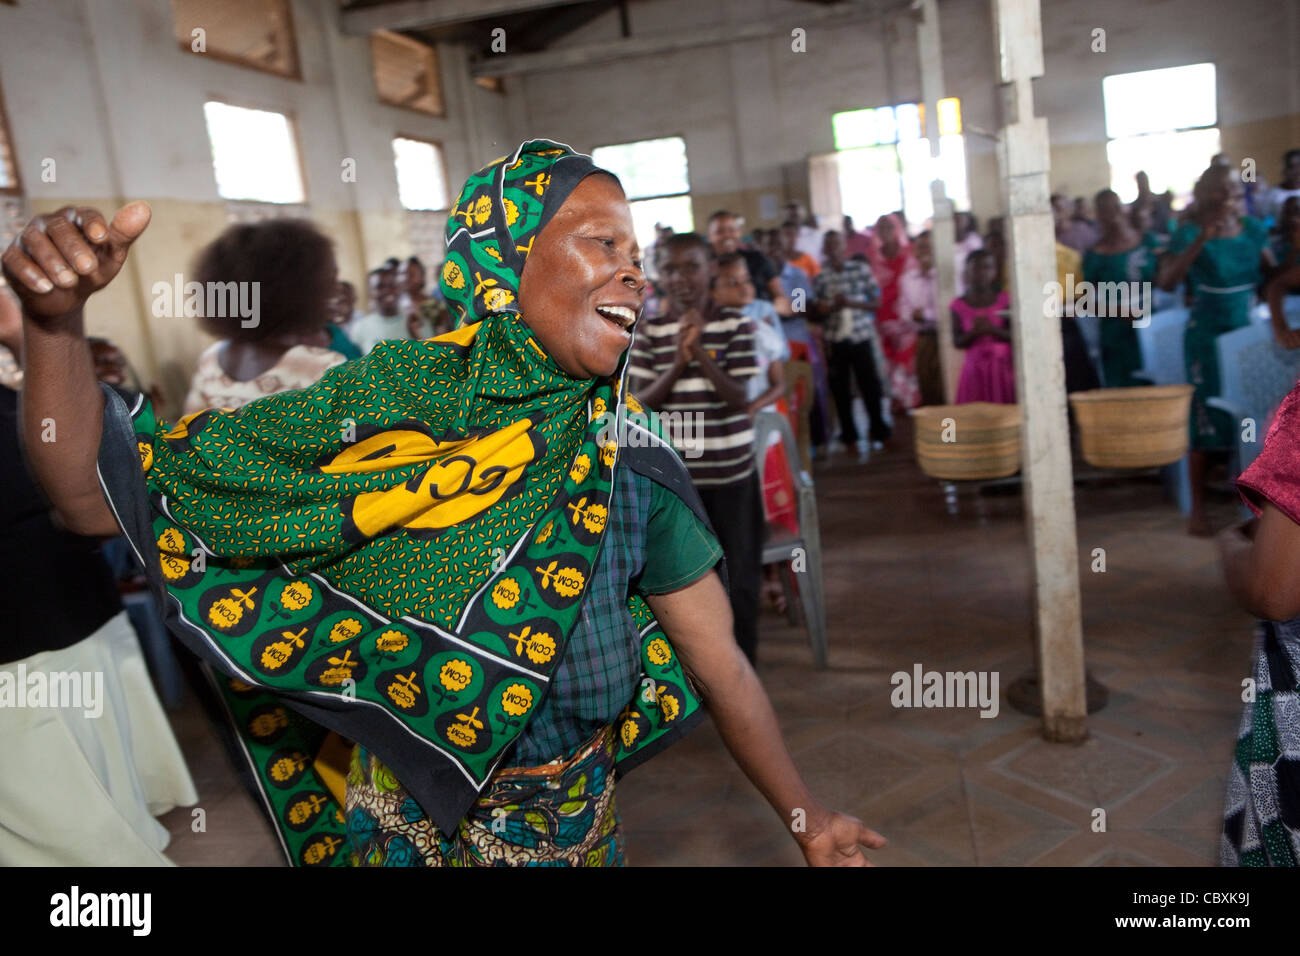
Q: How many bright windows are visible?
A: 5